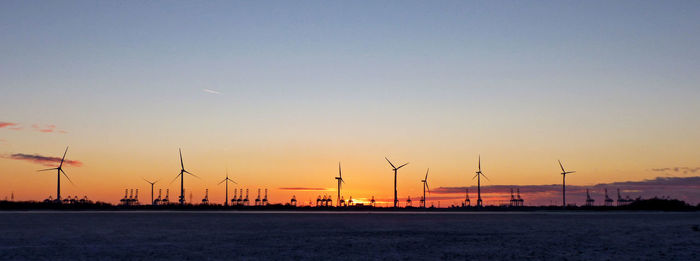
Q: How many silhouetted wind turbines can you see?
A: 9